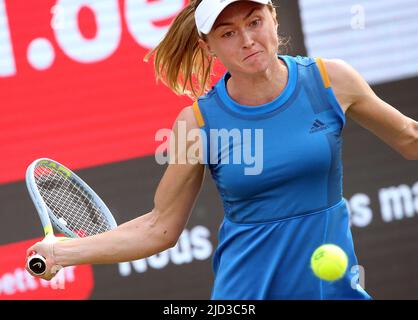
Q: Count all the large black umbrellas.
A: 0